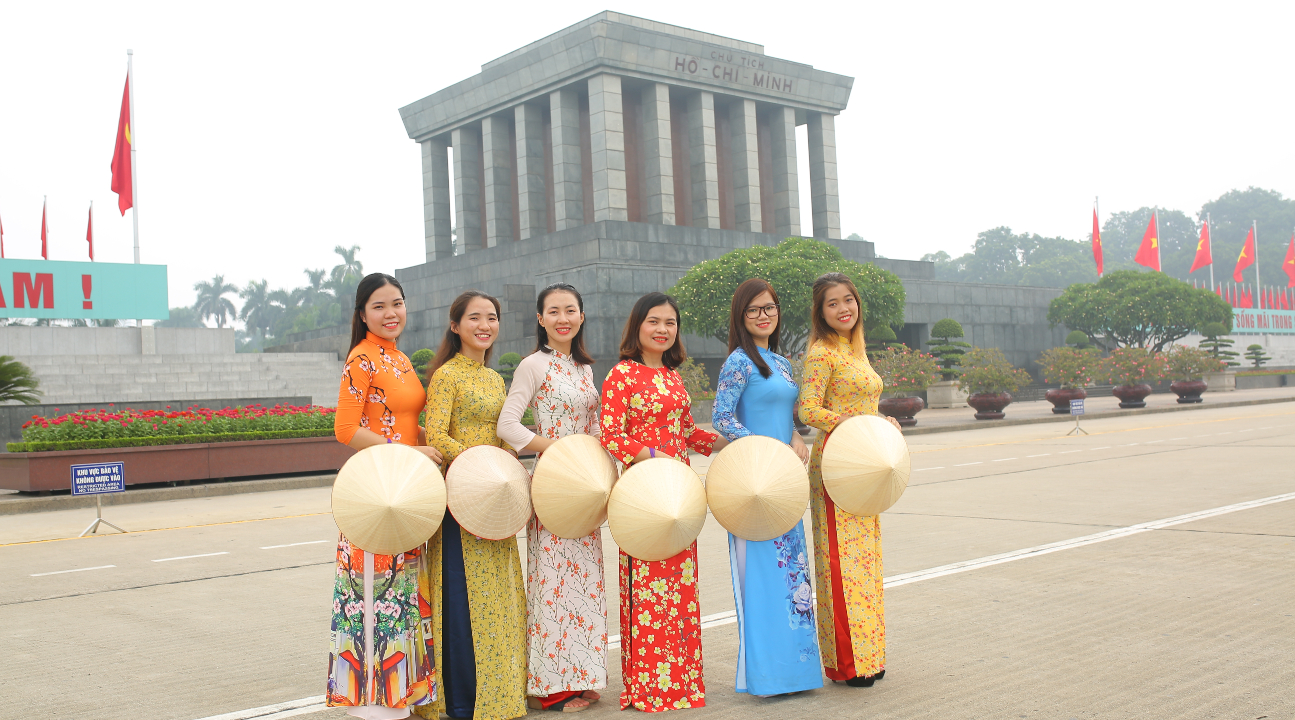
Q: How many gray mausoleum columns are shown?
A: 11